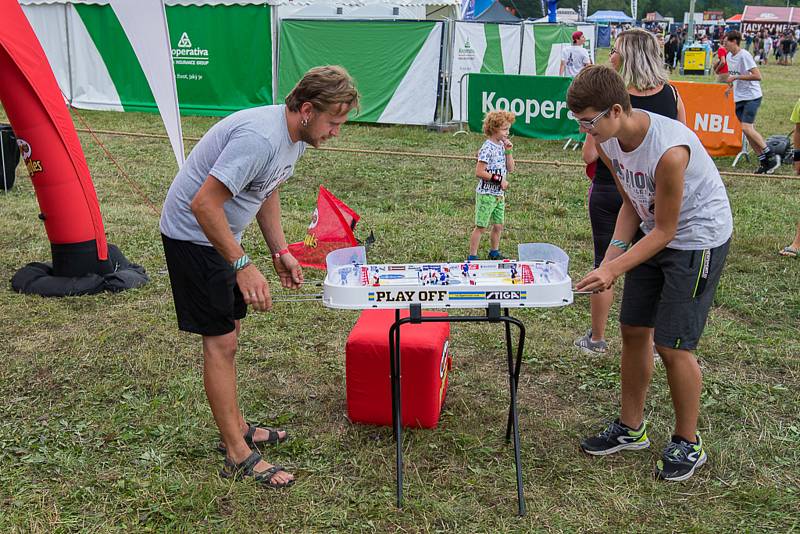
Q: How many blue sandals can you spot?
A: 0